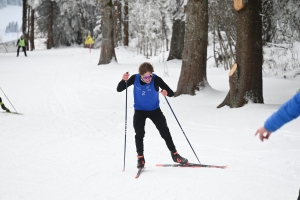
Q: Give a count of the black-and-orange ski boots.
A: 2